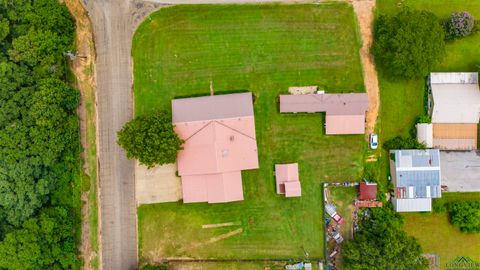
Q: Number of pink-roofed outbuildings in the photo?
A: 2